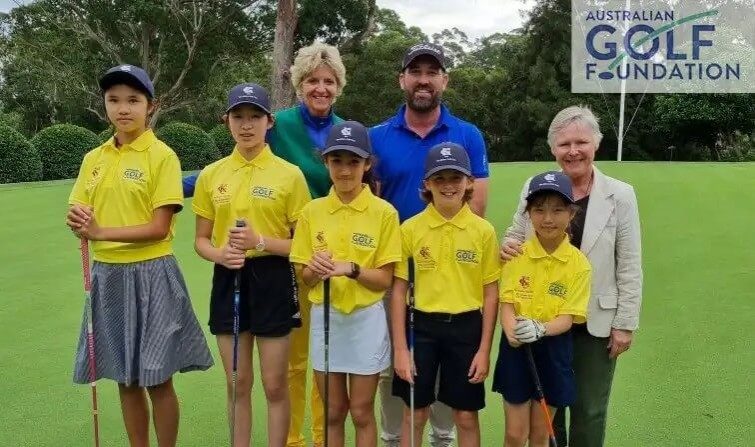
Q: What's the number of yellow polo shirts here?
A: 5